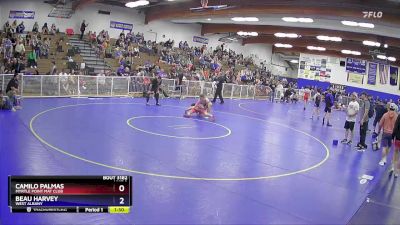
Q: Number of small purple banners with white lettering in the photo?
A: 3